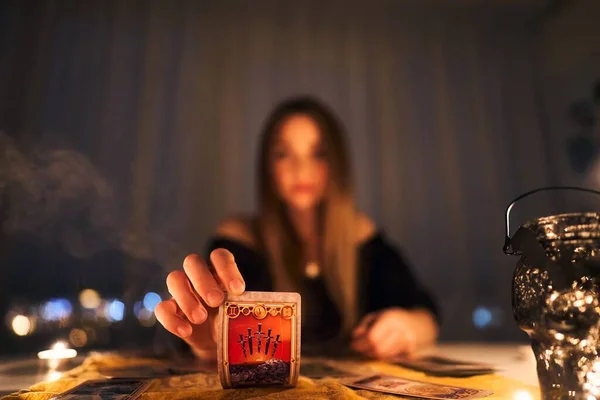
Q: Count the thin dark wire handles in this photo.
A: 1